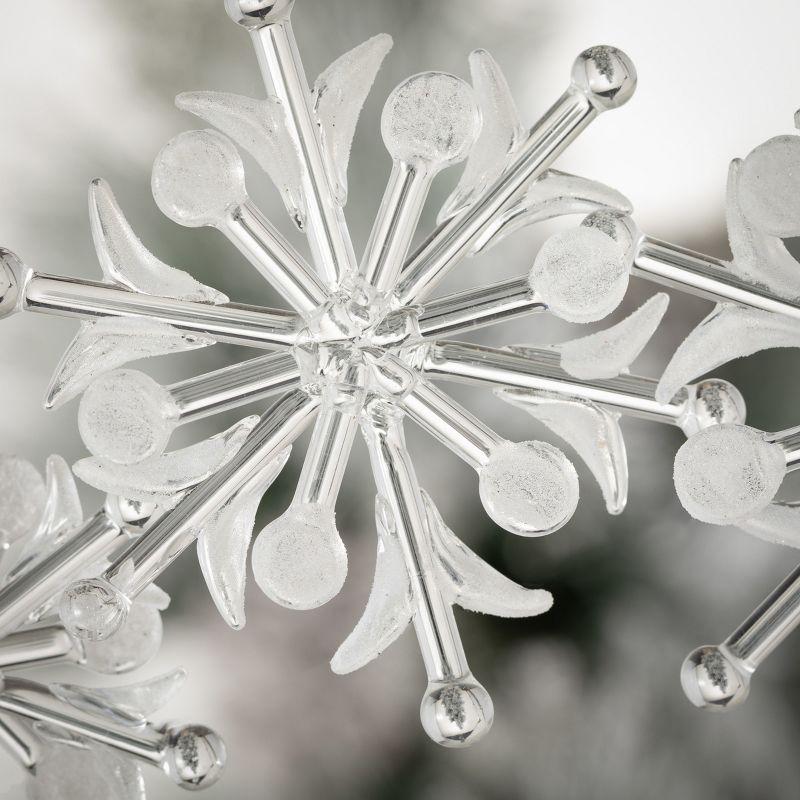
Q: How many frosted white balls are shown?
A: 11